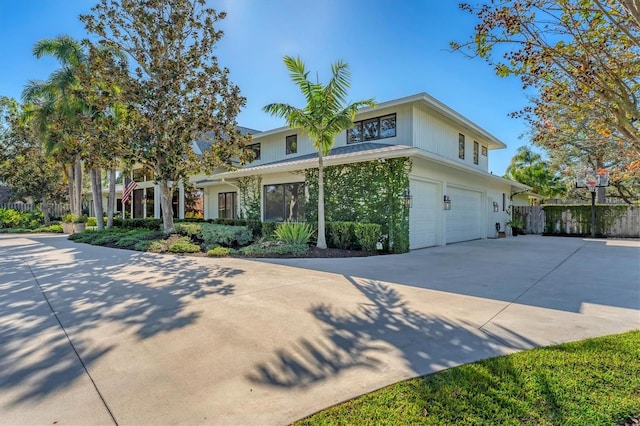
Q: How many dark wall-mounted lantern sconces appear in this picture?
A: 3